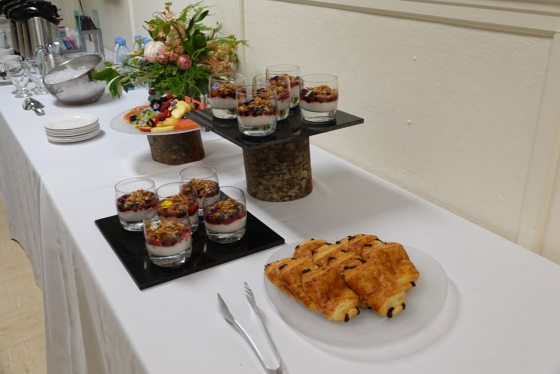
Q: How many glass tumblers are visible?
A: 10